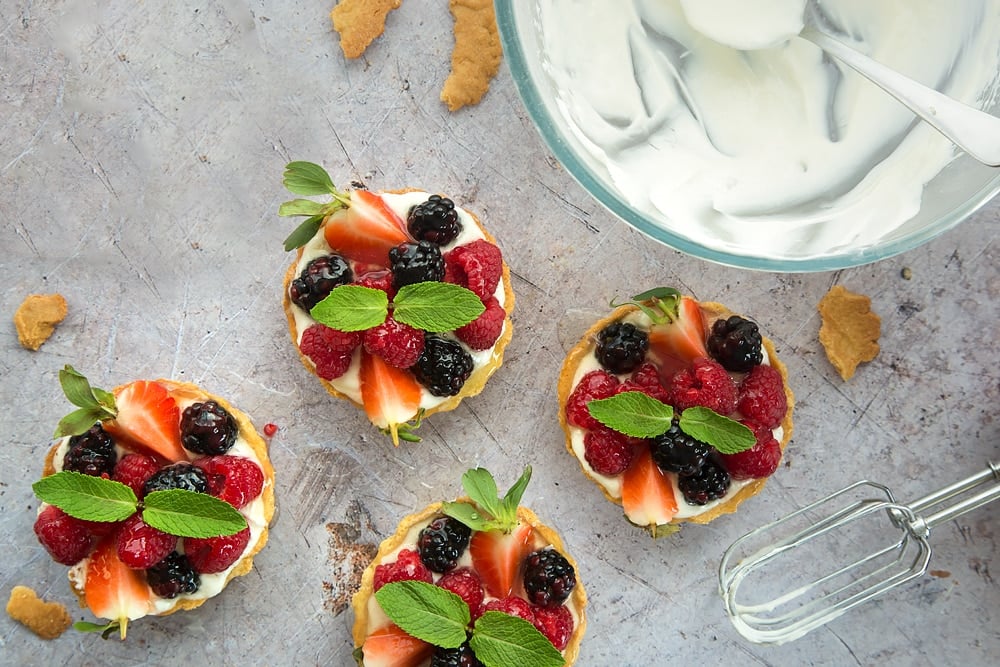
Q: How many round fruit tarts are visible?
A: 4